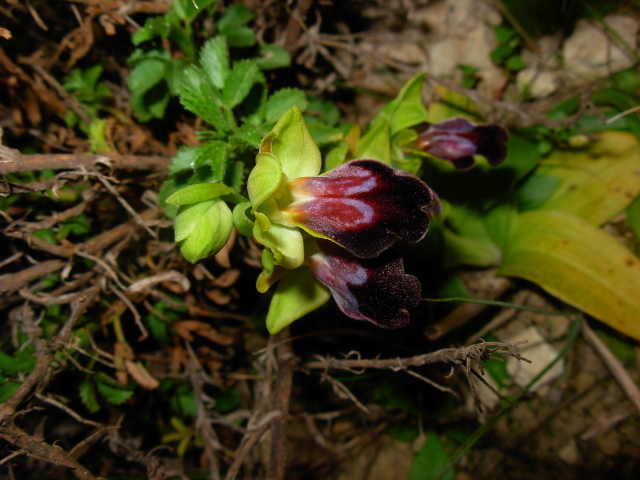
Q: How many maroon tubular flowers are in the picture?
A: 3